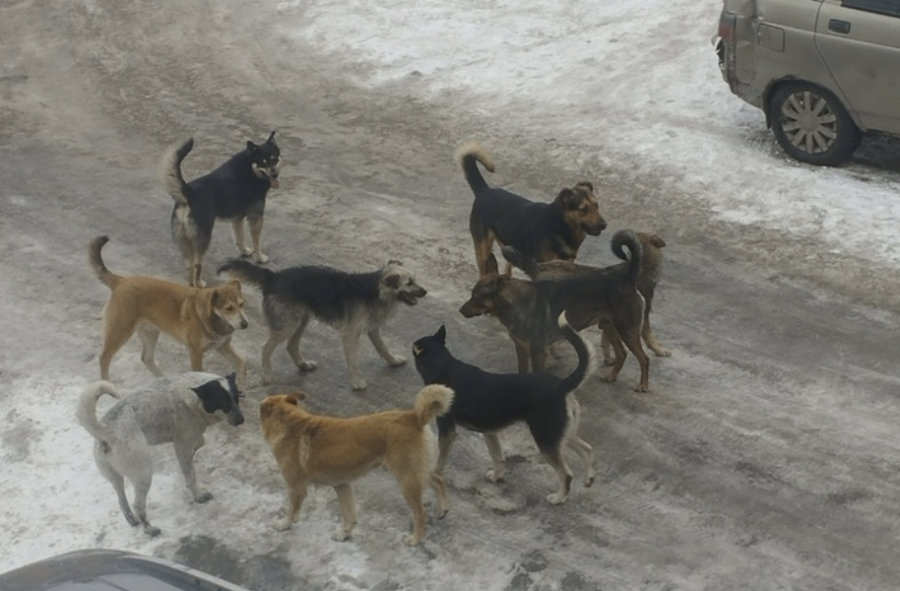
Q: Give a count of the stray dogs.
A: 9